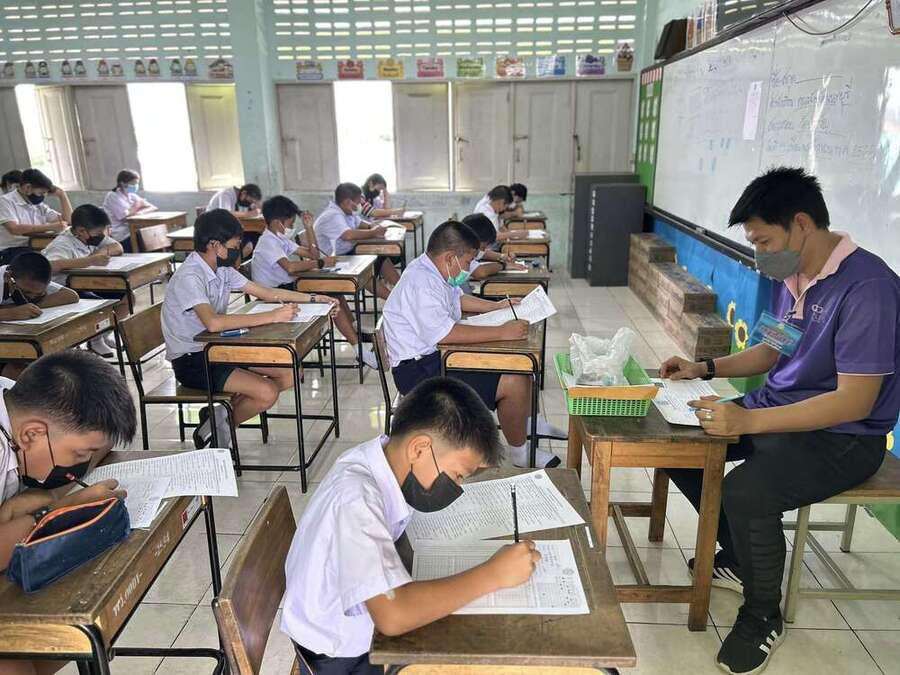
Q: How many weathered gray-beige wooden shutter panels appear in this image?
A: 9